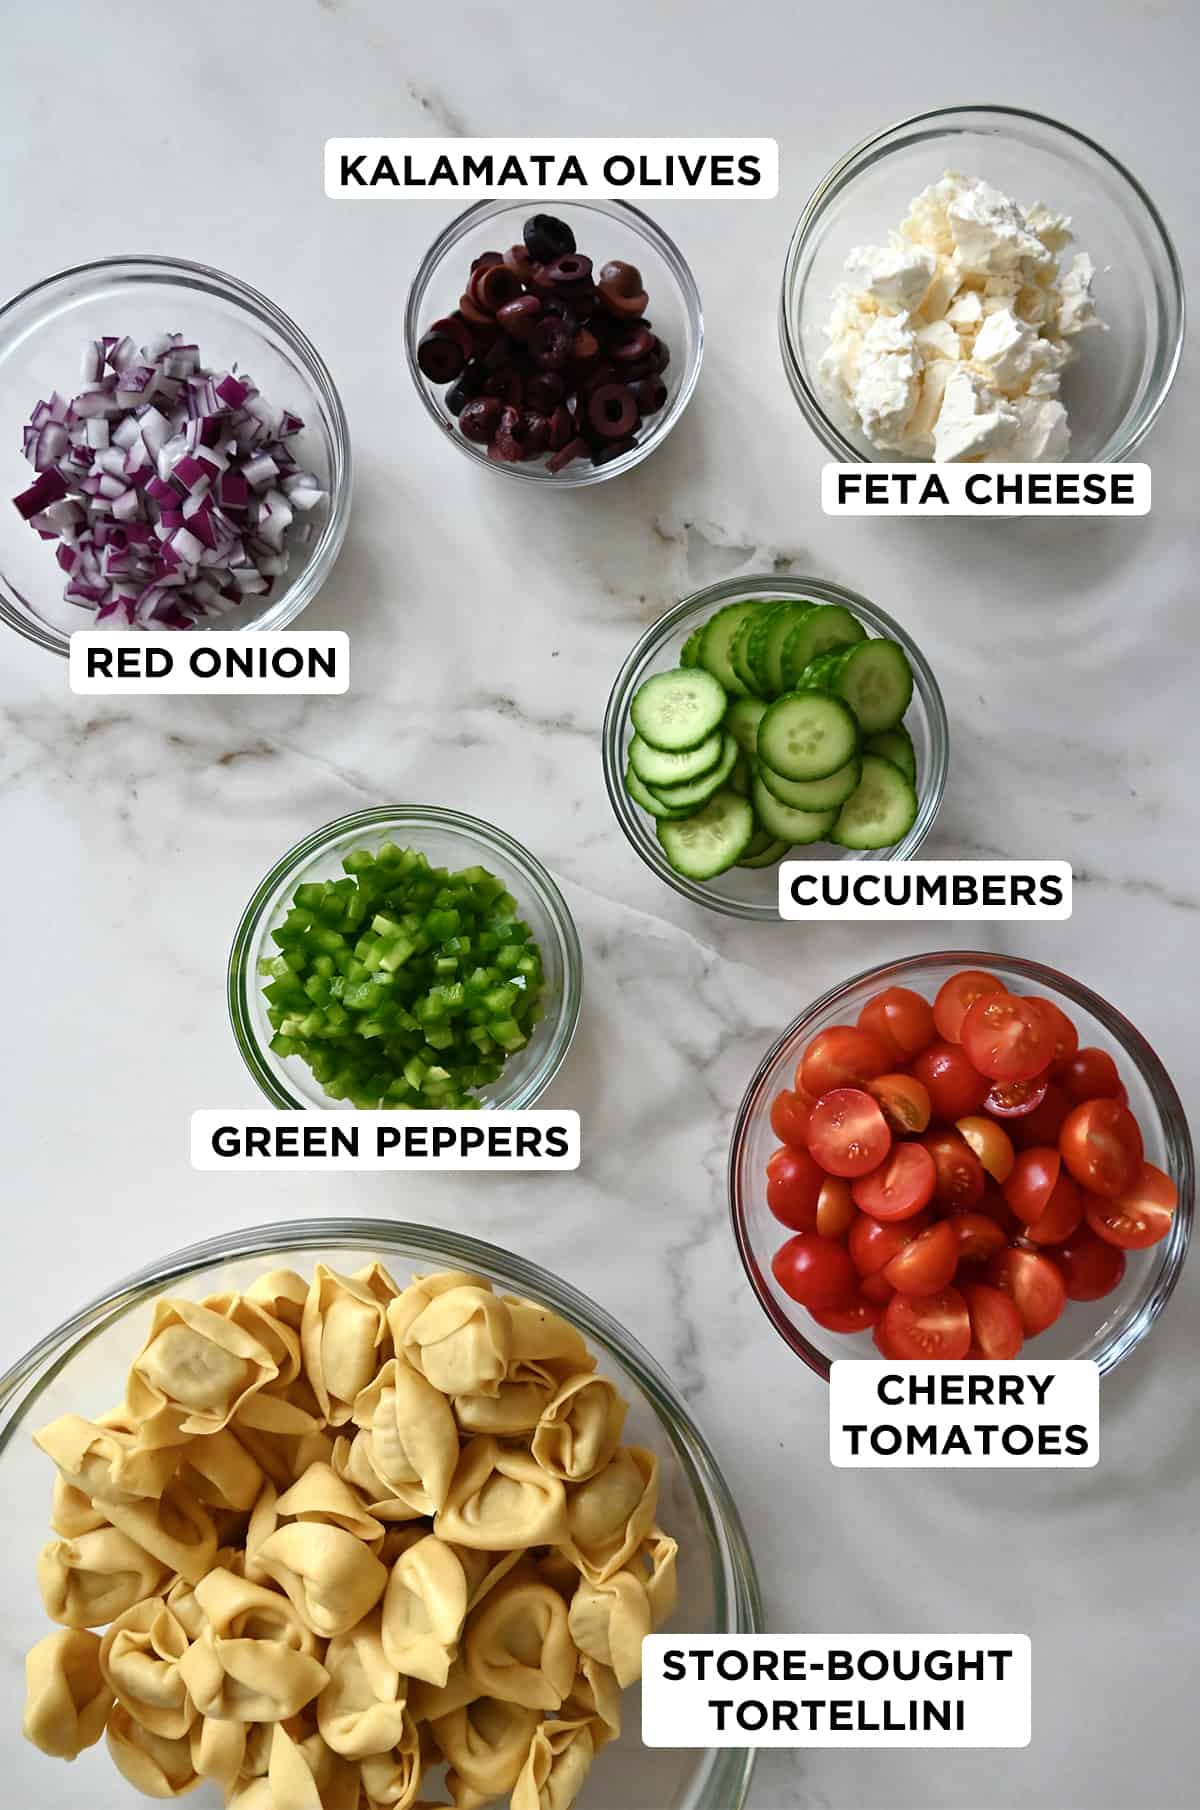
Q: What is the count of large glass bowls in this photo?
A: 1